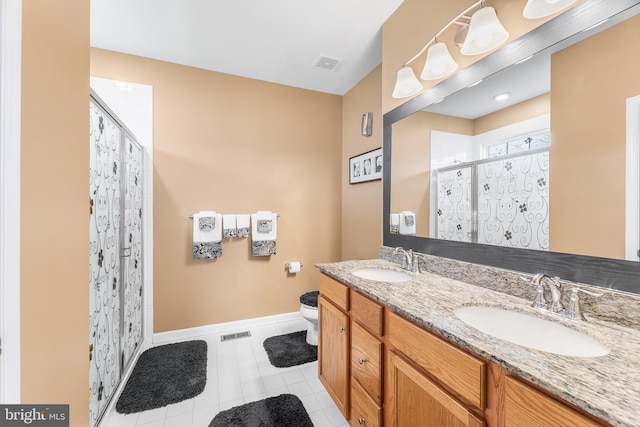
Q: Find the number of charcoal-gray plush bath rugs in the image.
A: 3